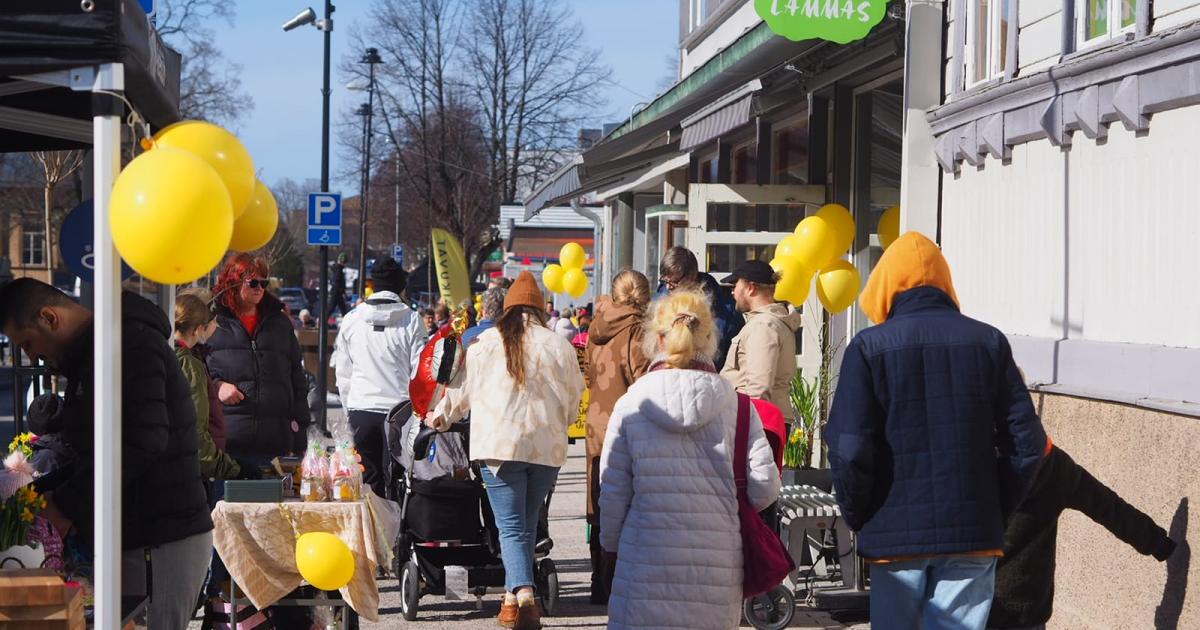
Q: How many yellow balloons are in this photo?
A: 13